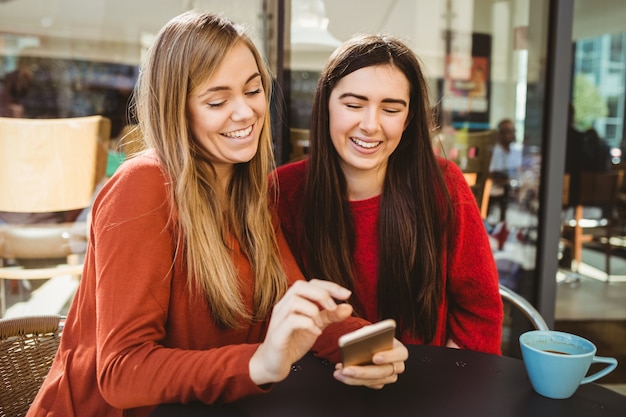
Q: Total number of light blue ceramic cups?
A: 1